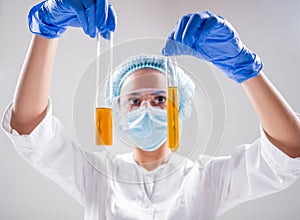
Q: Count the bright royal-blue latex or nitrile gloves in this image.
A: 2